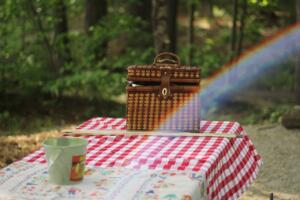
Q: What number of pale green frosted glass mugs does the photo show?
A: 1